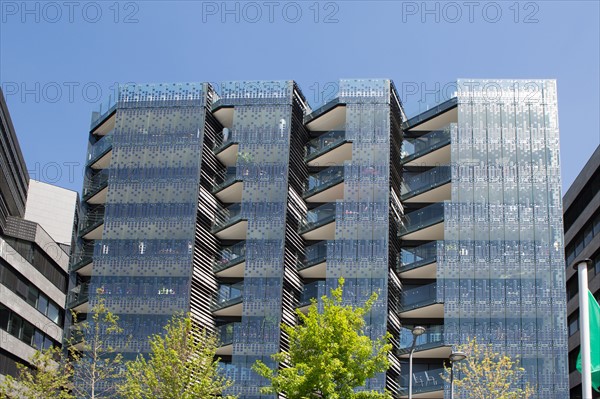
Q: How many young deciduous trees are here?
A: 5